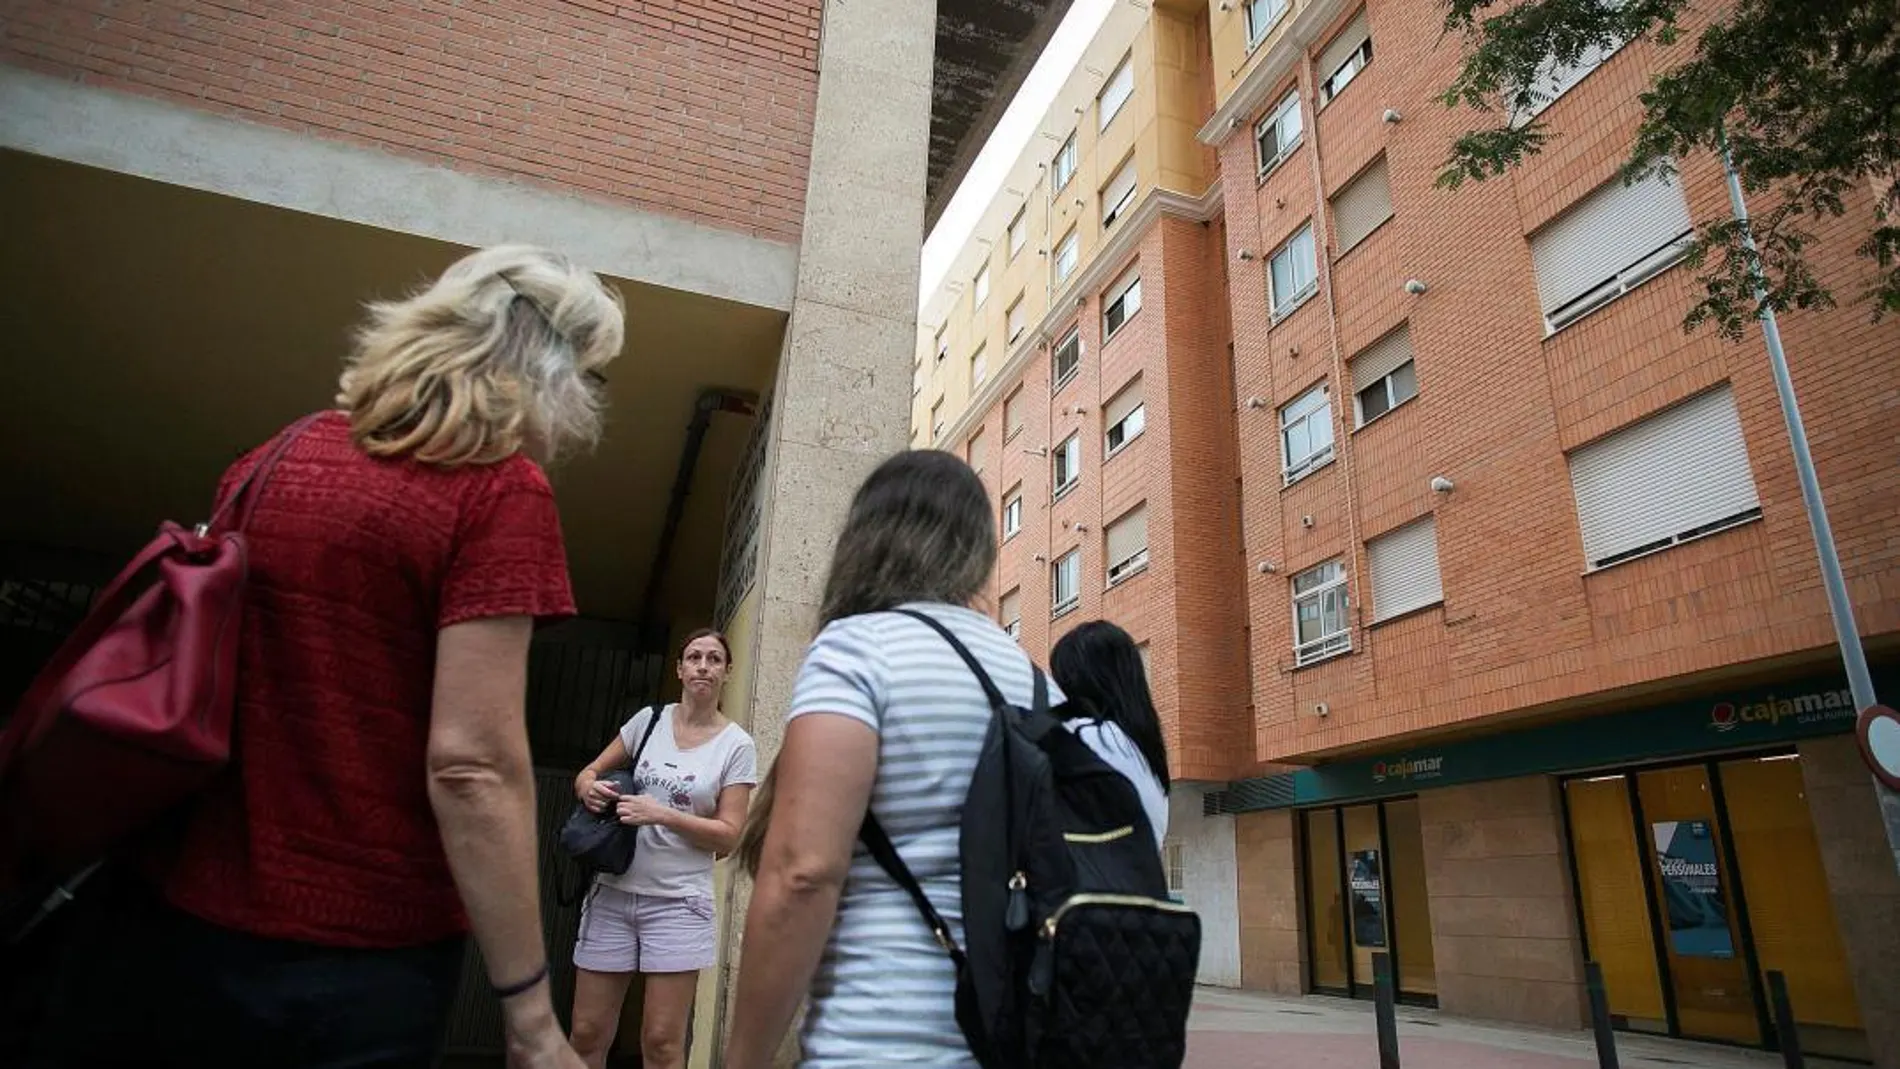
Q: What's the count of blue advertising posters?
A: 2